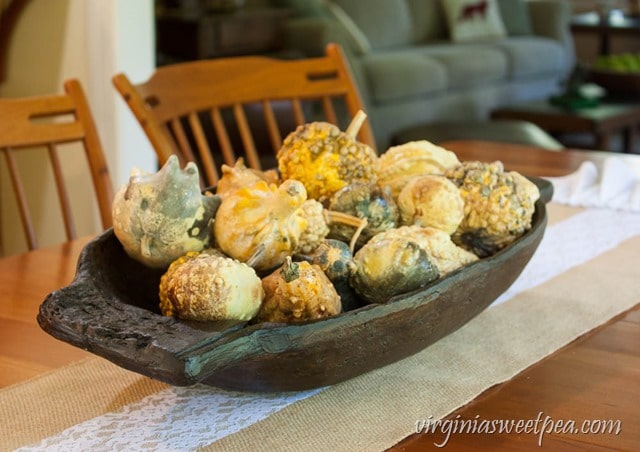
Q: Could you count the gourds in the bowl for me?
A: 13